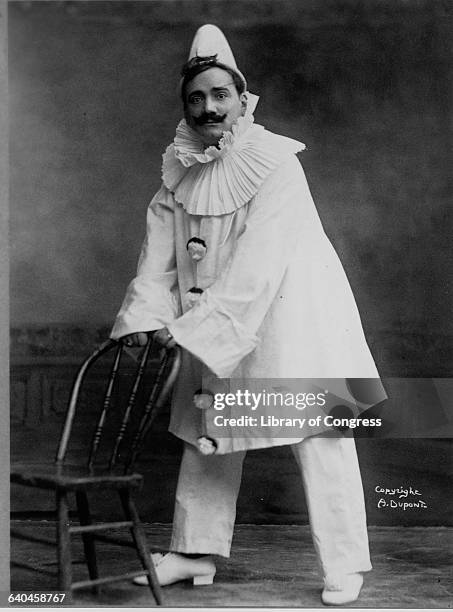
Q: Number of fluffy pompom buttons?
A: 4